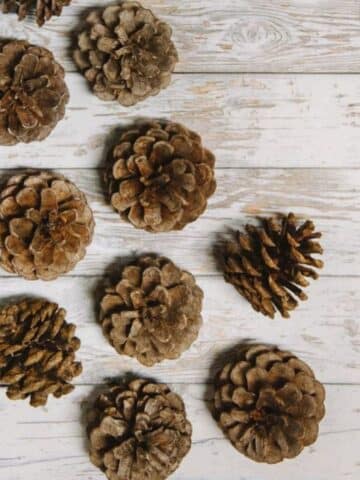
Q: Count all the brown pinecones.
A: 10